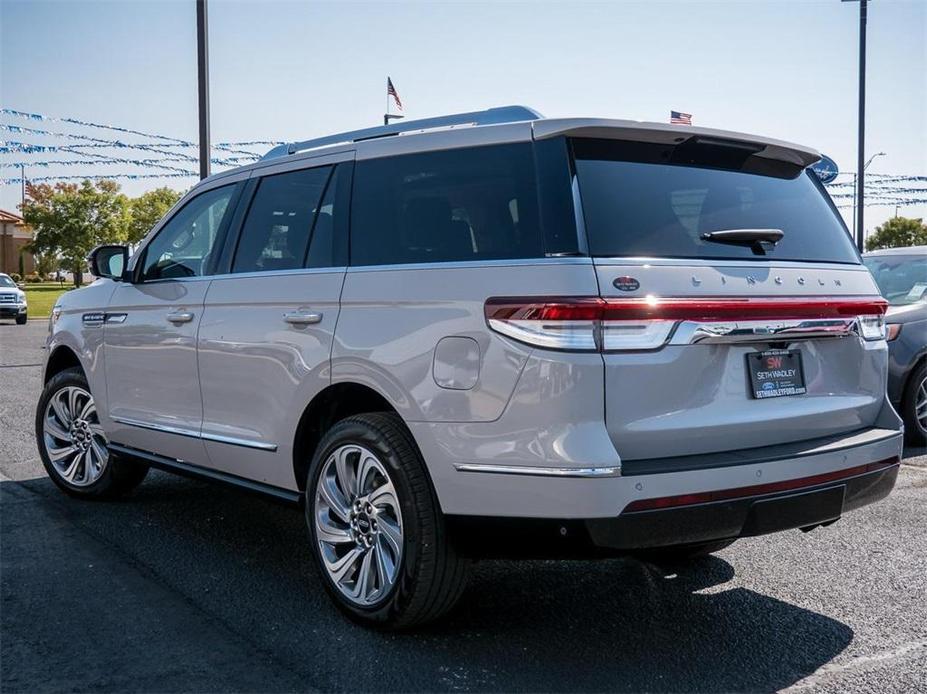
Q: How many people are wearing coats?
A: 0